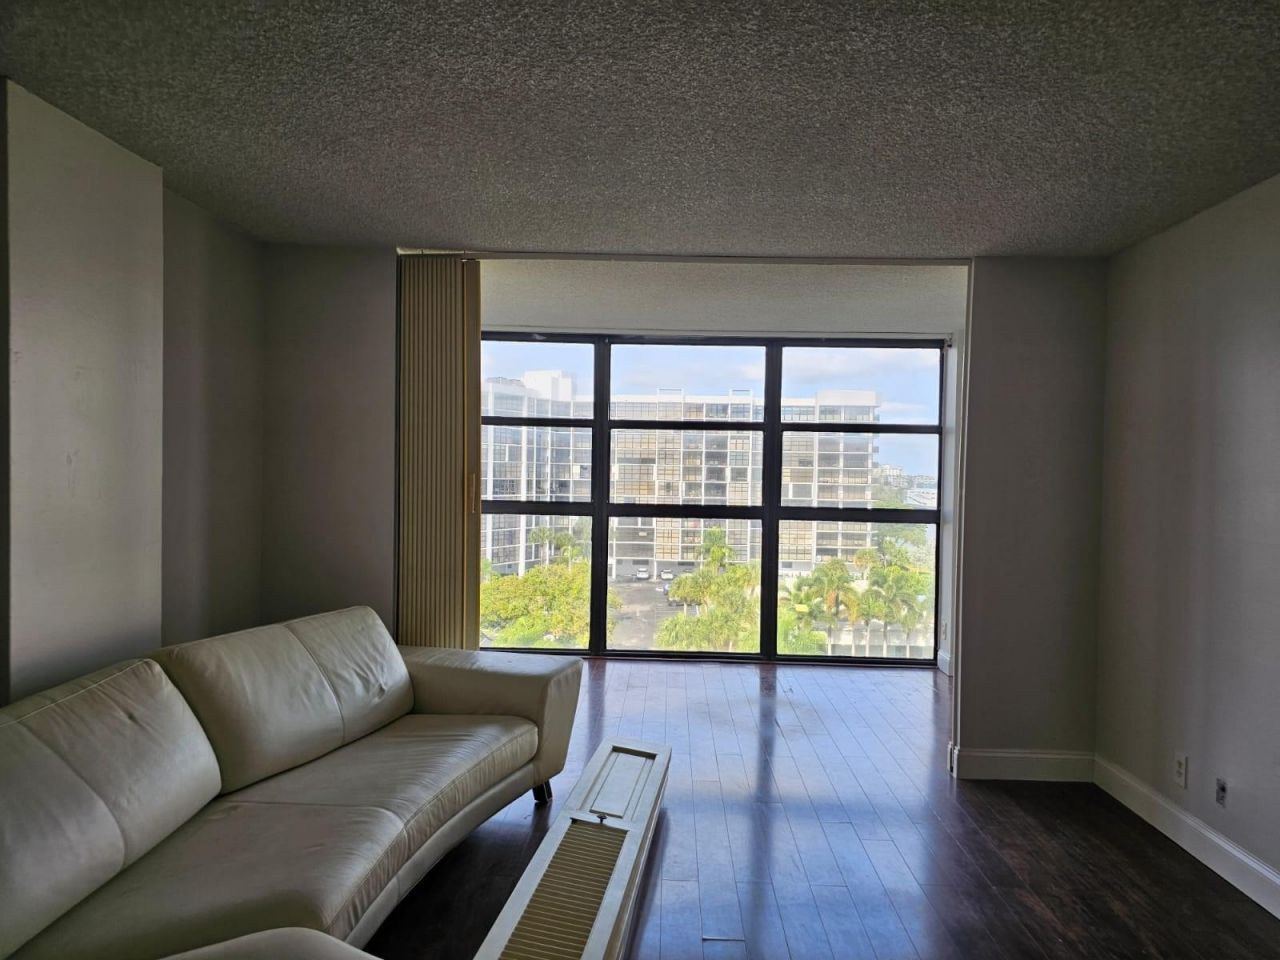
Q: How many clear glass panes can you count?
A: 9